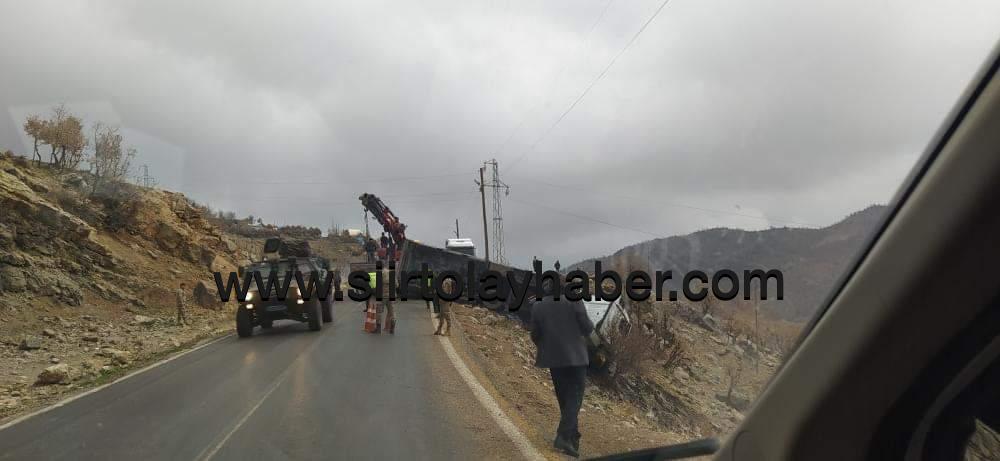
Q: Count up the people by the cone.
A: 2